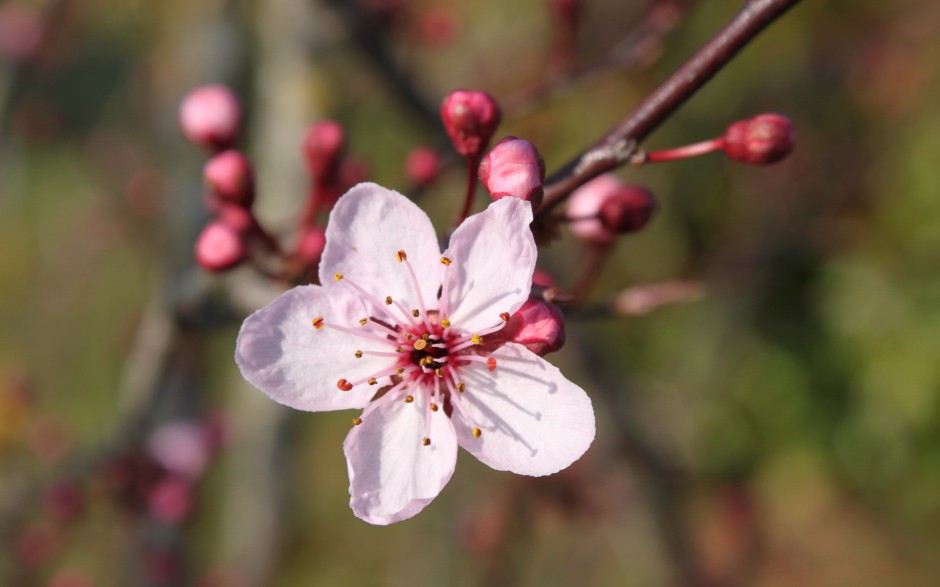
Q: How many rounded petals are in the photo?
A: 5